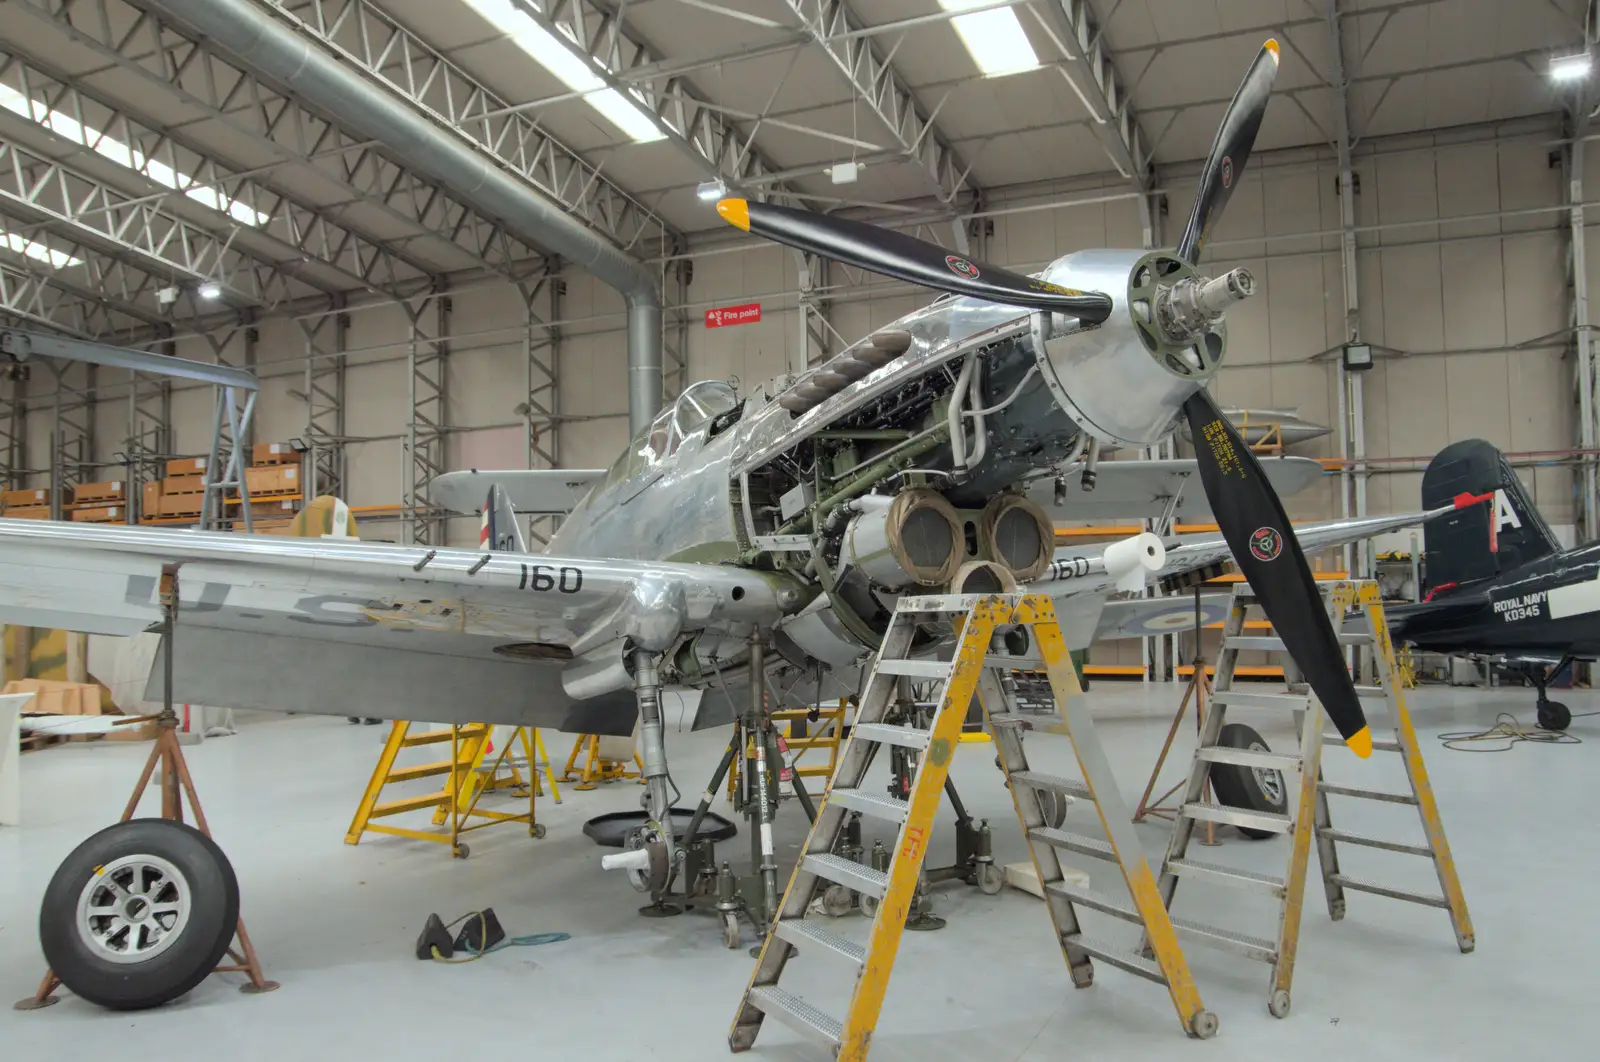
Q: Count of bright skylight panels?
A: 4